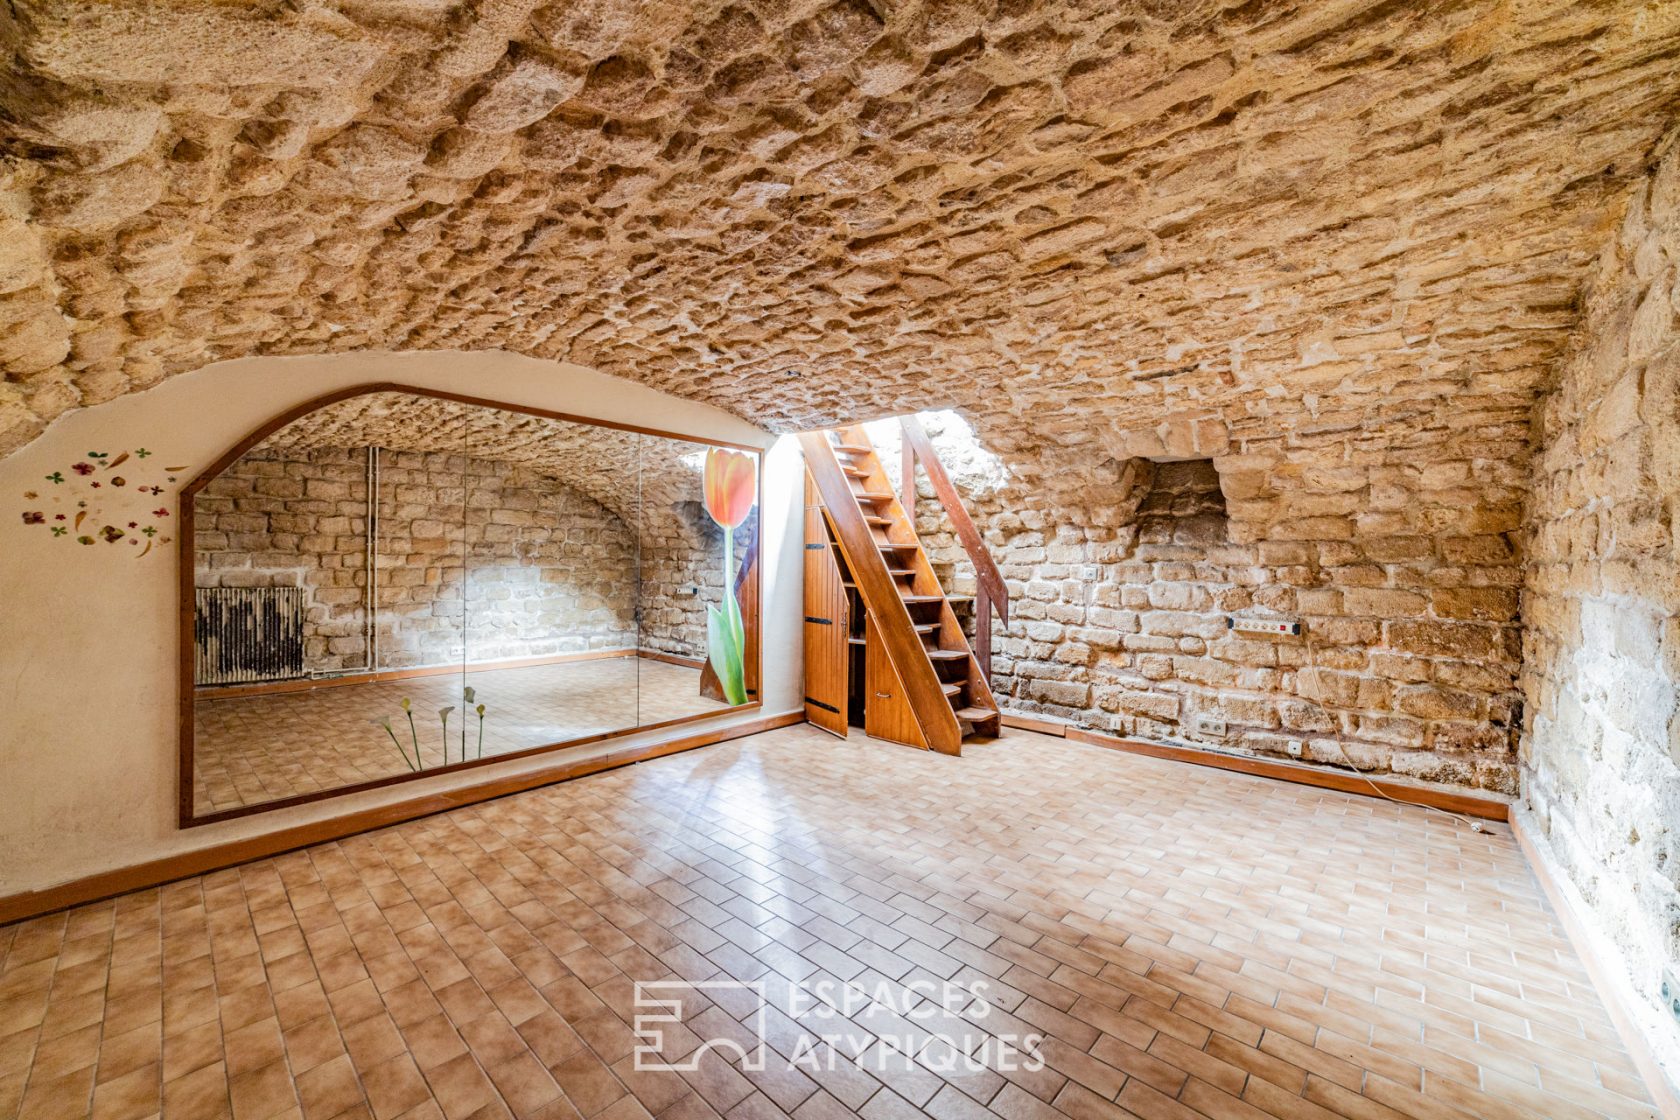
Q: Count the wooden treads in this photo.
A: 12